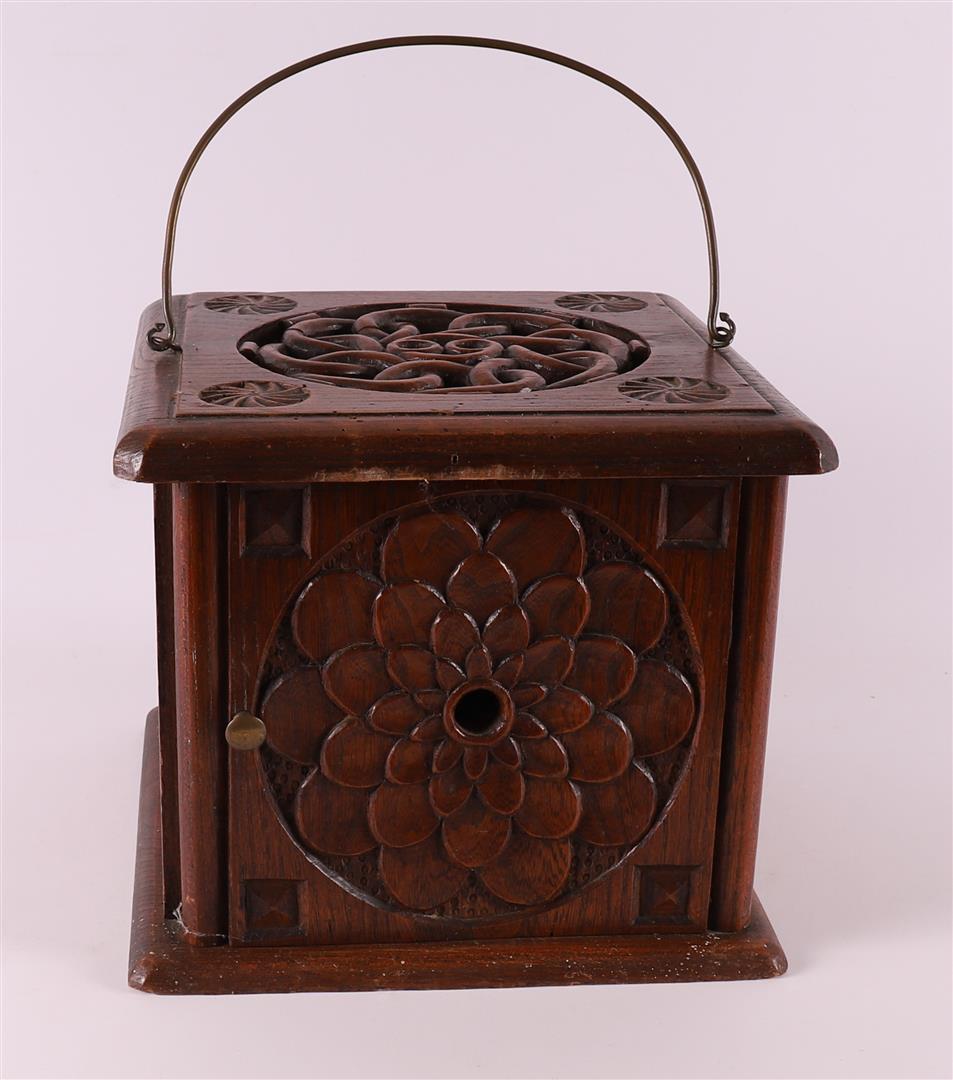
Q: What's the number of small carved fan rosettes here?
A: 4